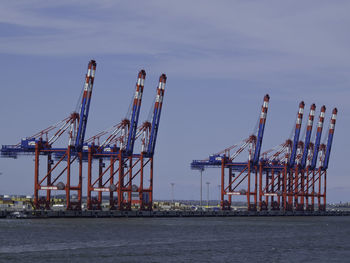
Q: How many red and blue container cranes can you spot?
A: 8